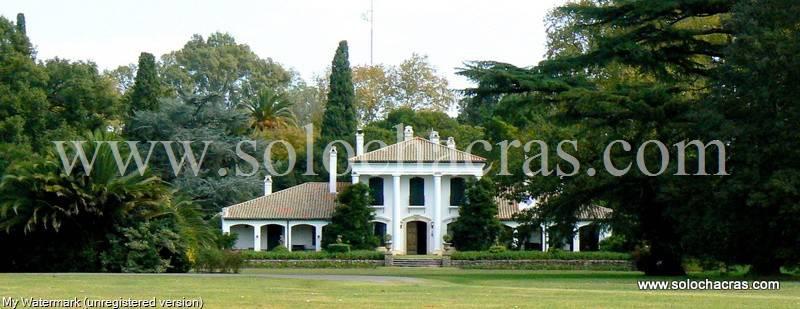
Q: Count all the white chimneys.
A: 6